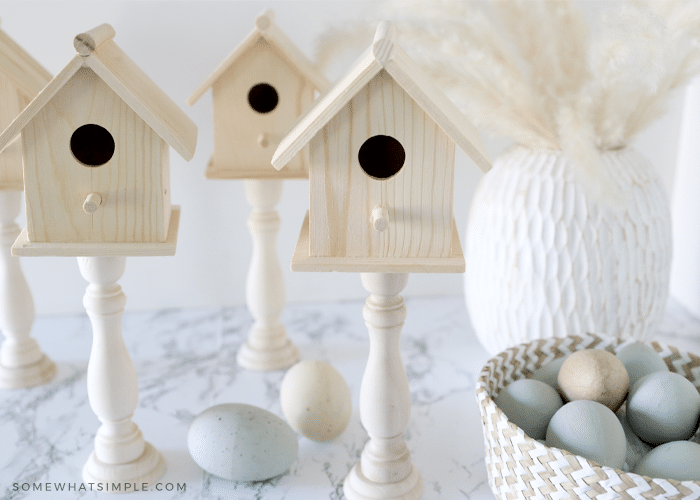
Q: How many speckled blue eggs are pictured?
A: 1